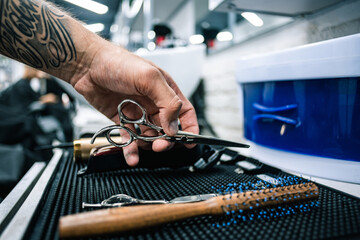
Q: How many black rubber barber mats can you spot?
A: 1